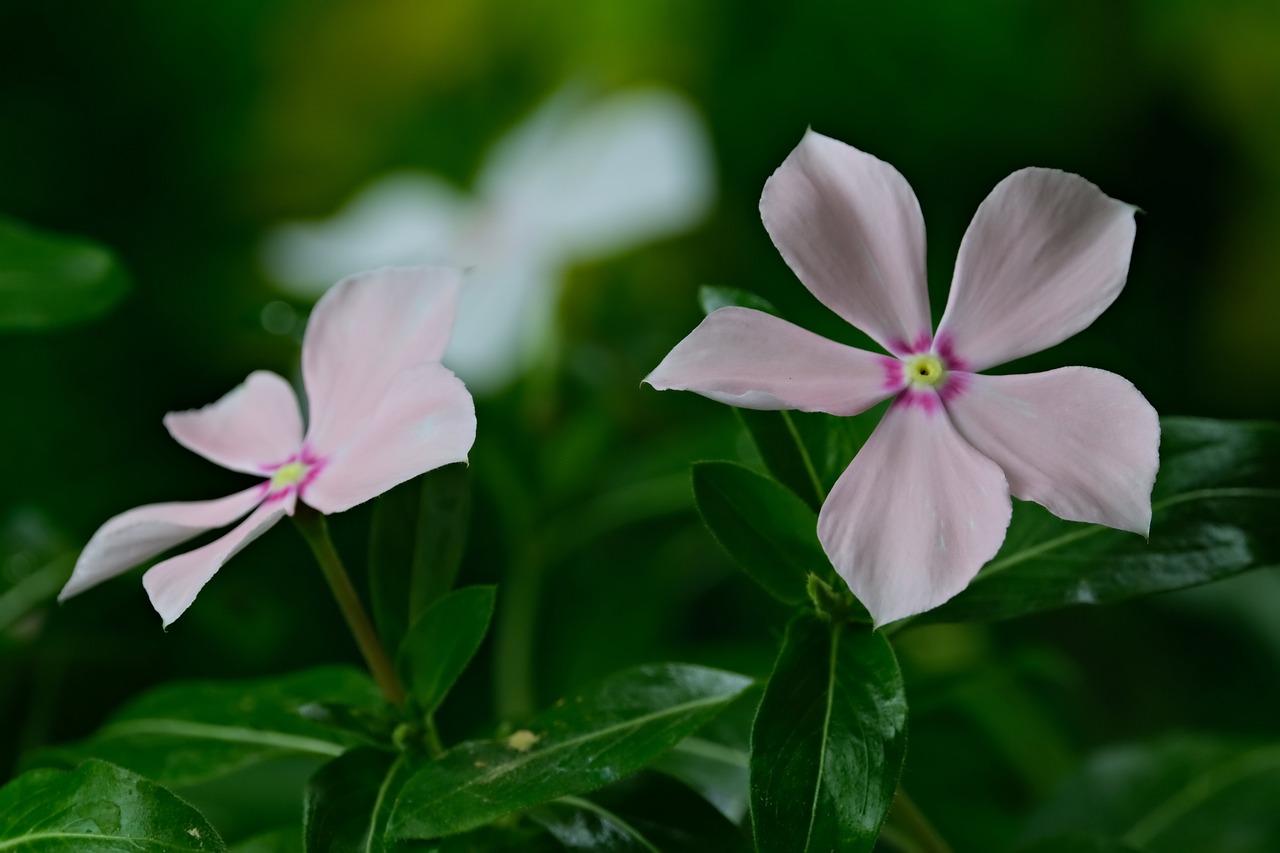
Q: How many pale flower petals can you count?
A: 10